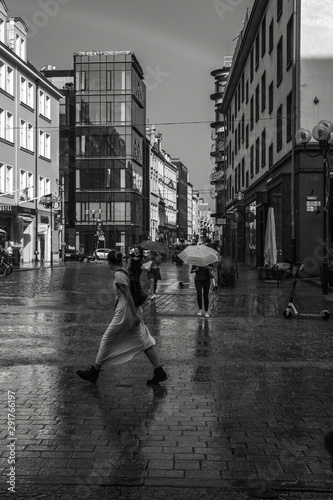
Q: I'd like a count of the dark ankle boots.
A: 2